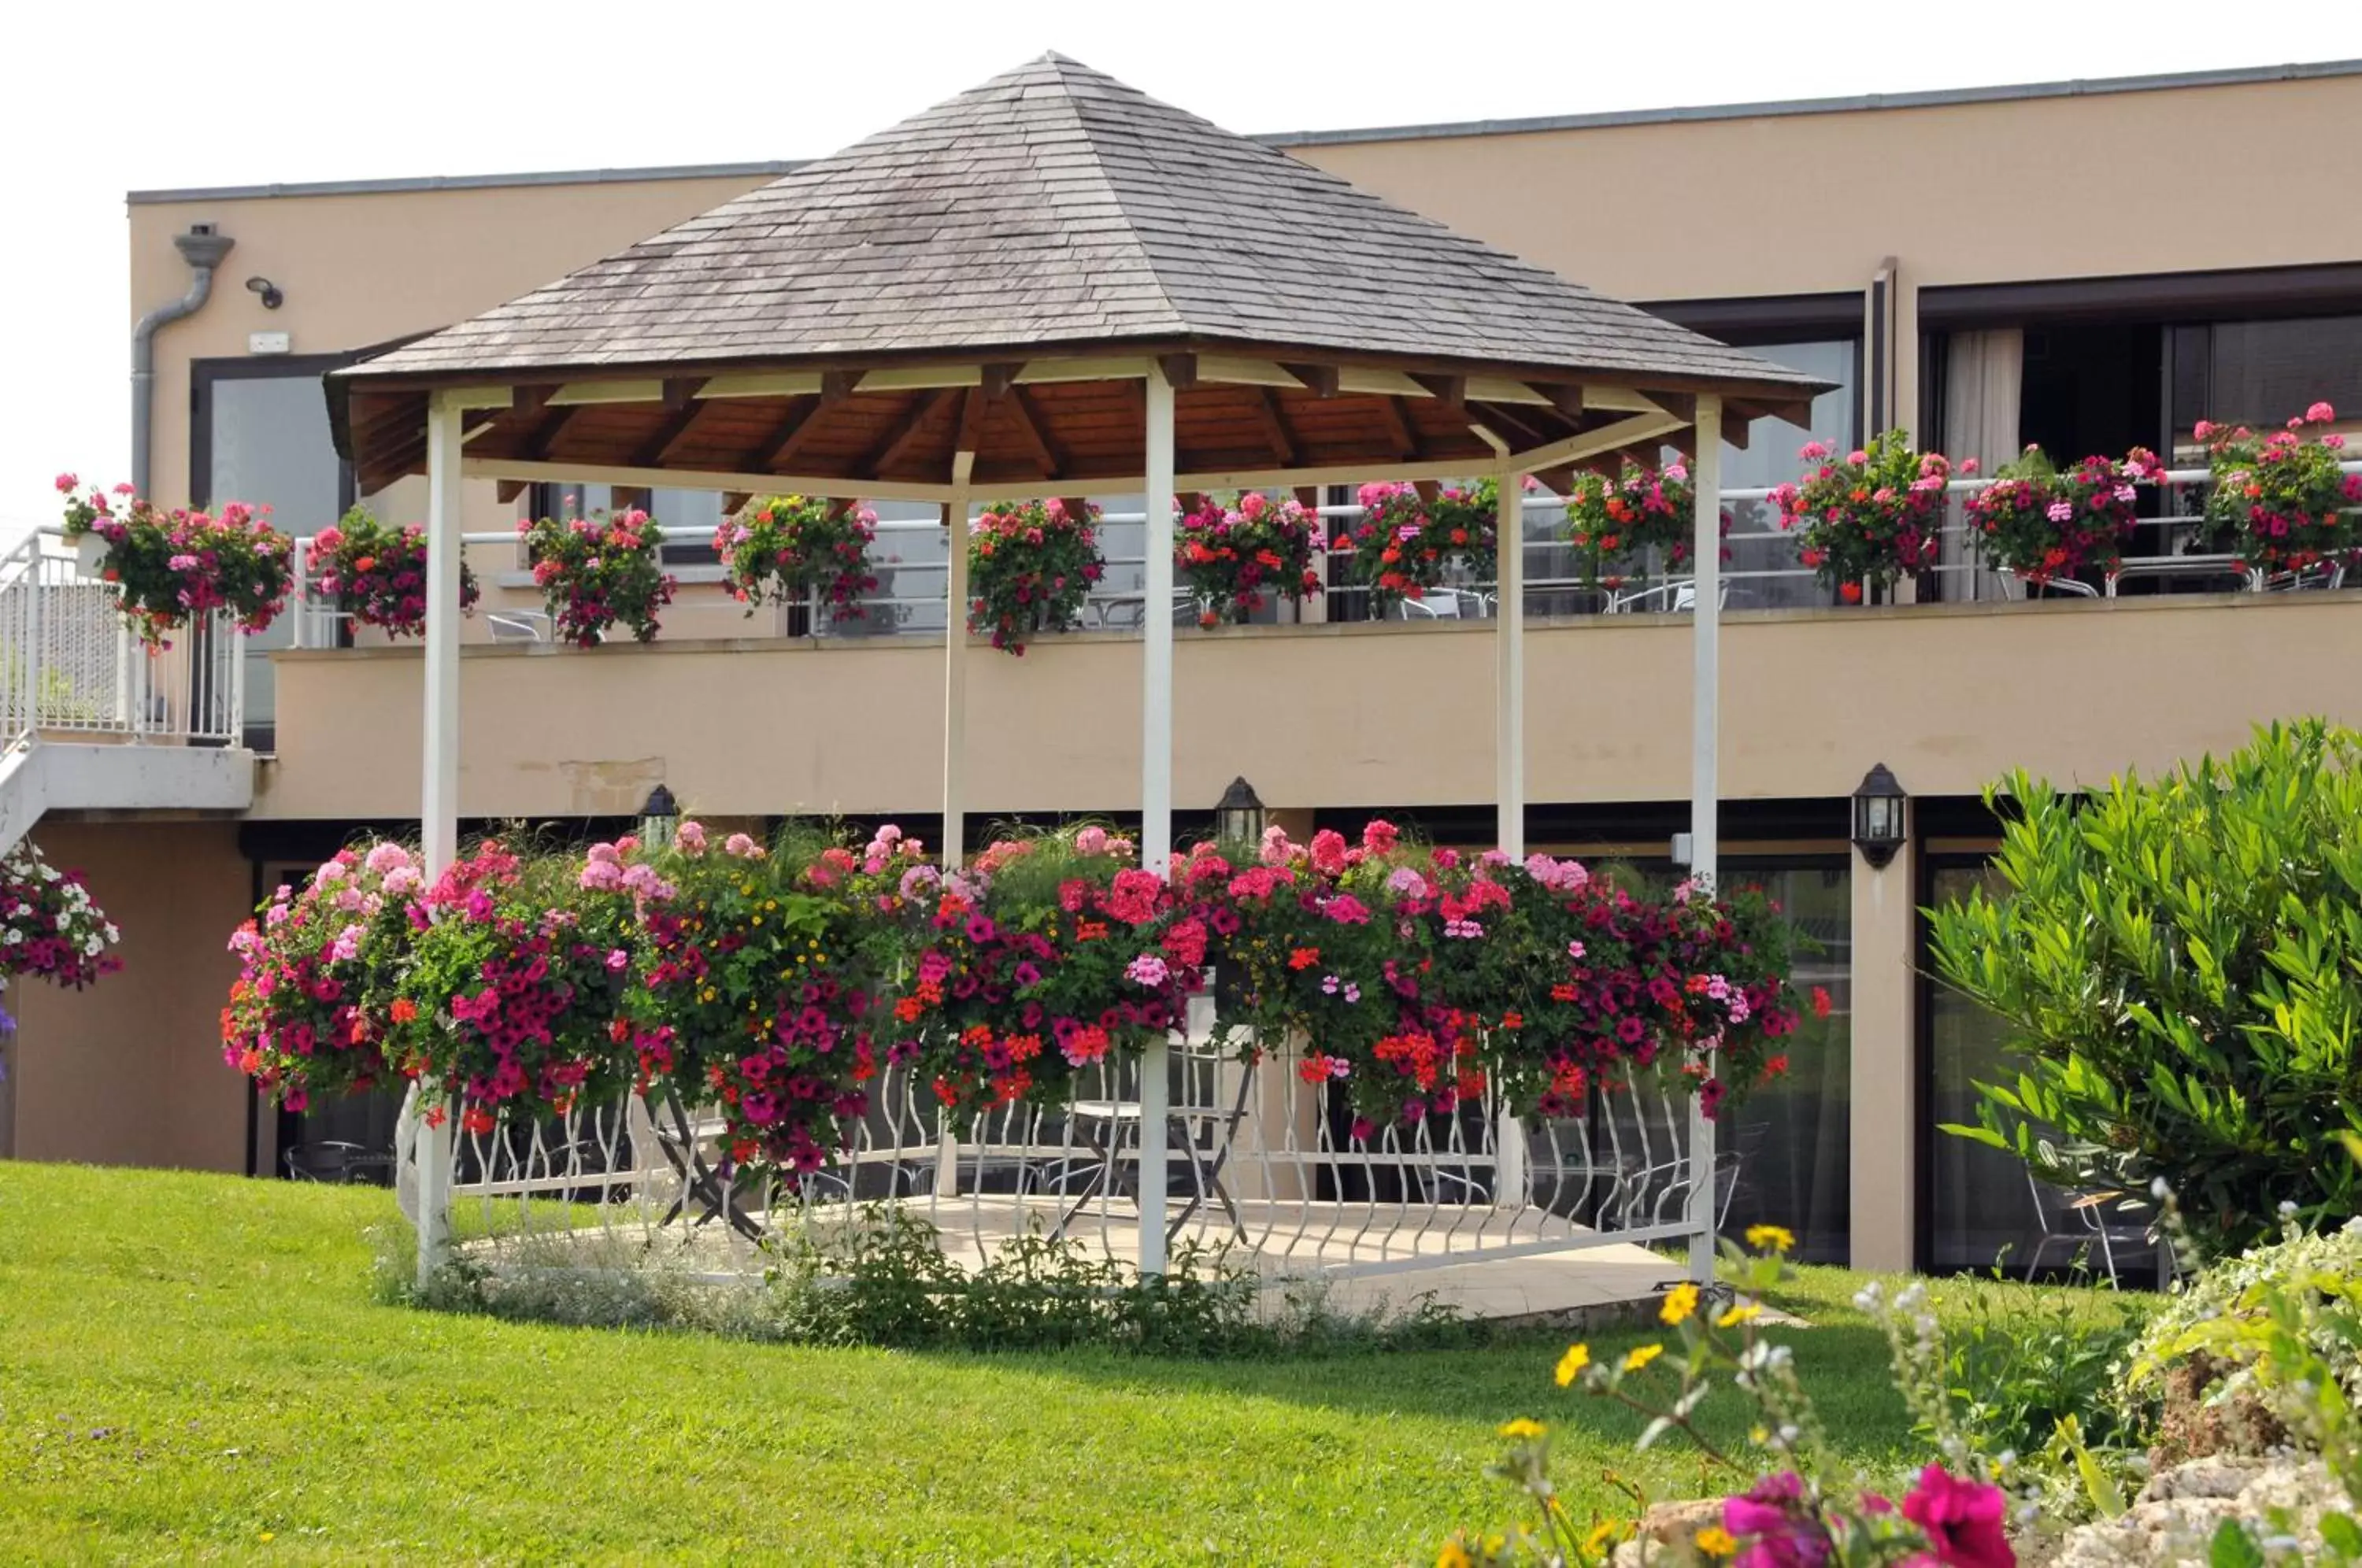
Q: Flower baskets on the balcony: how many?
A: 11